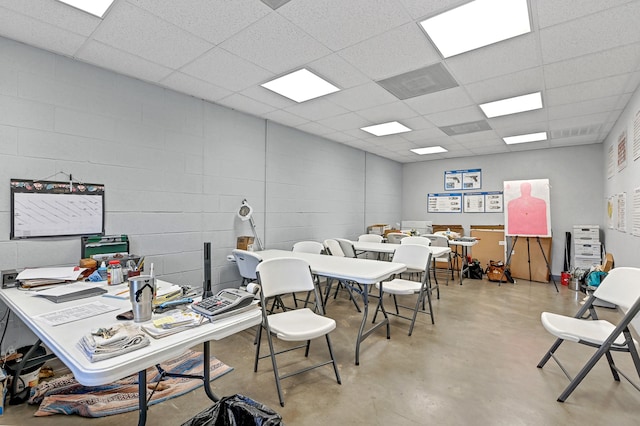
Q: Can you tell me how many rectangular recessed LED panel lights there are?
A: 7